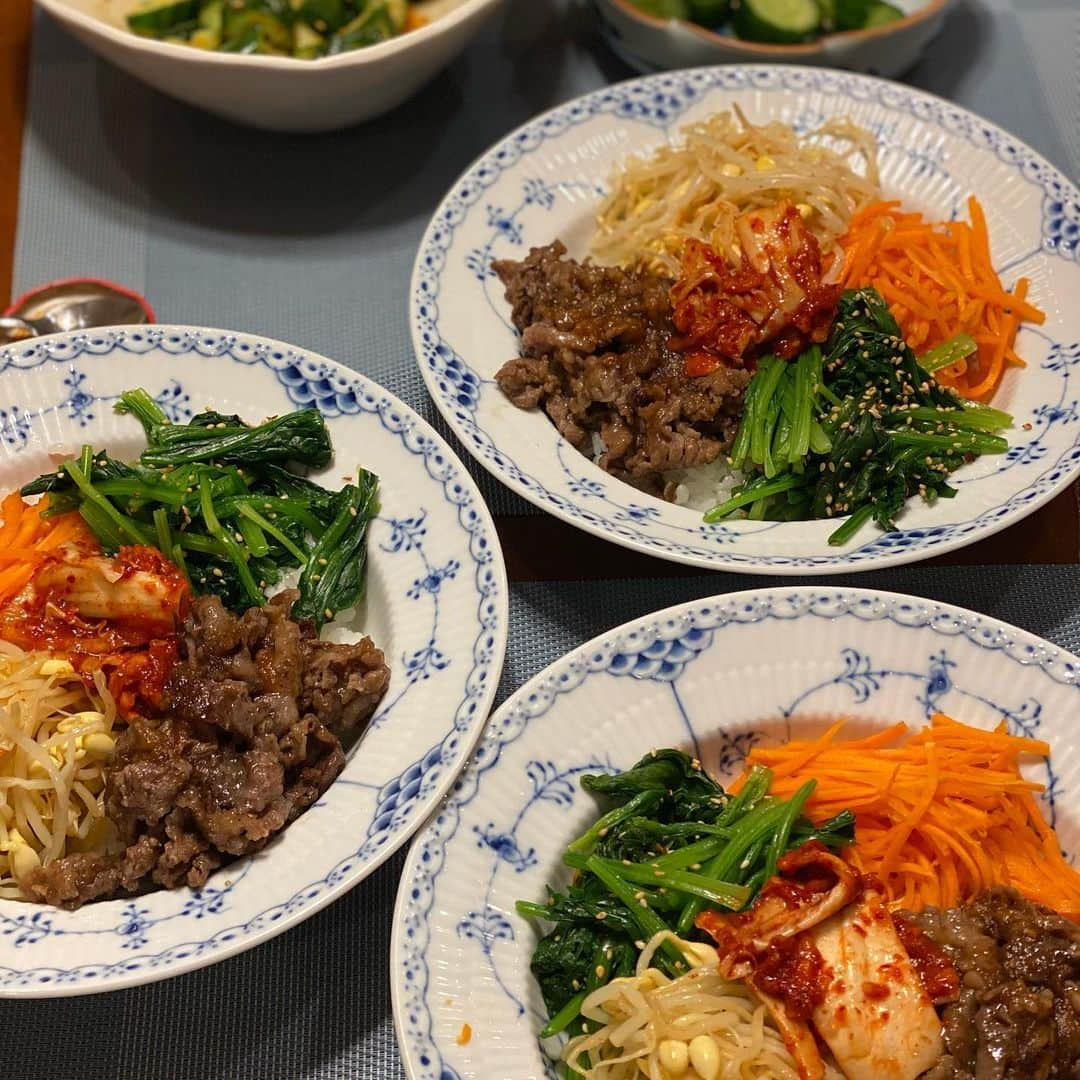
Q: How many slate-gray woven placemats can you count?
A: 2